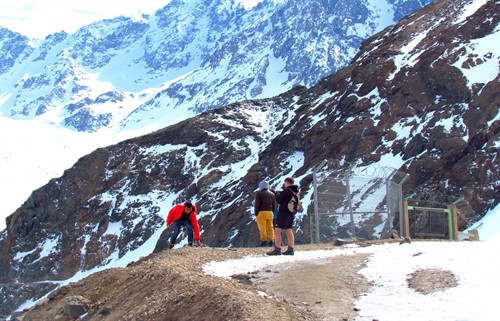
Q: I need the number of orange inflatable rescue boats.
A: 0